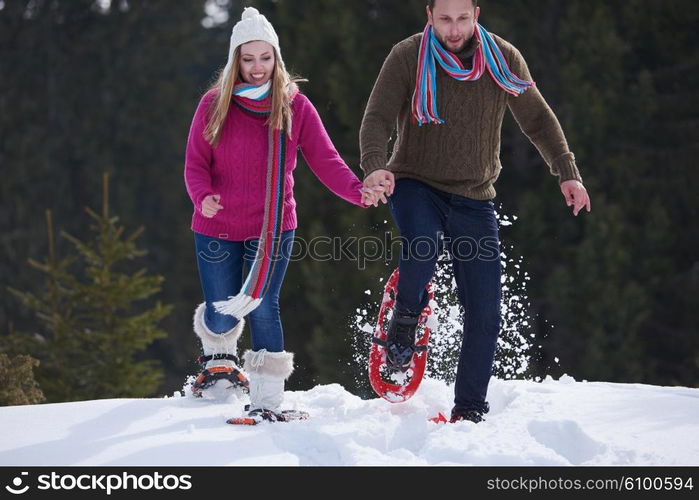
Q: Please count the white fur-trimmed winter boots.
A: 2